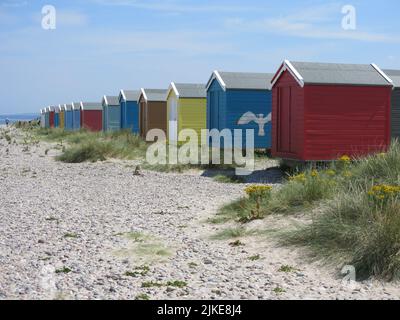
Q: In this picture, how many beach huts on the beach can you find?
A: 15